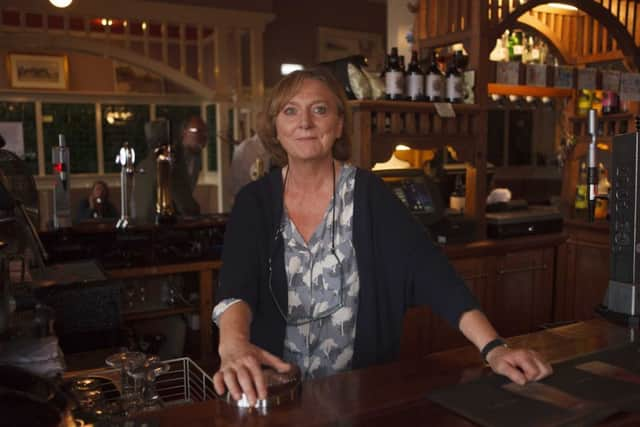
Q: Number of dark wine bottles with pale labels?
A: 4